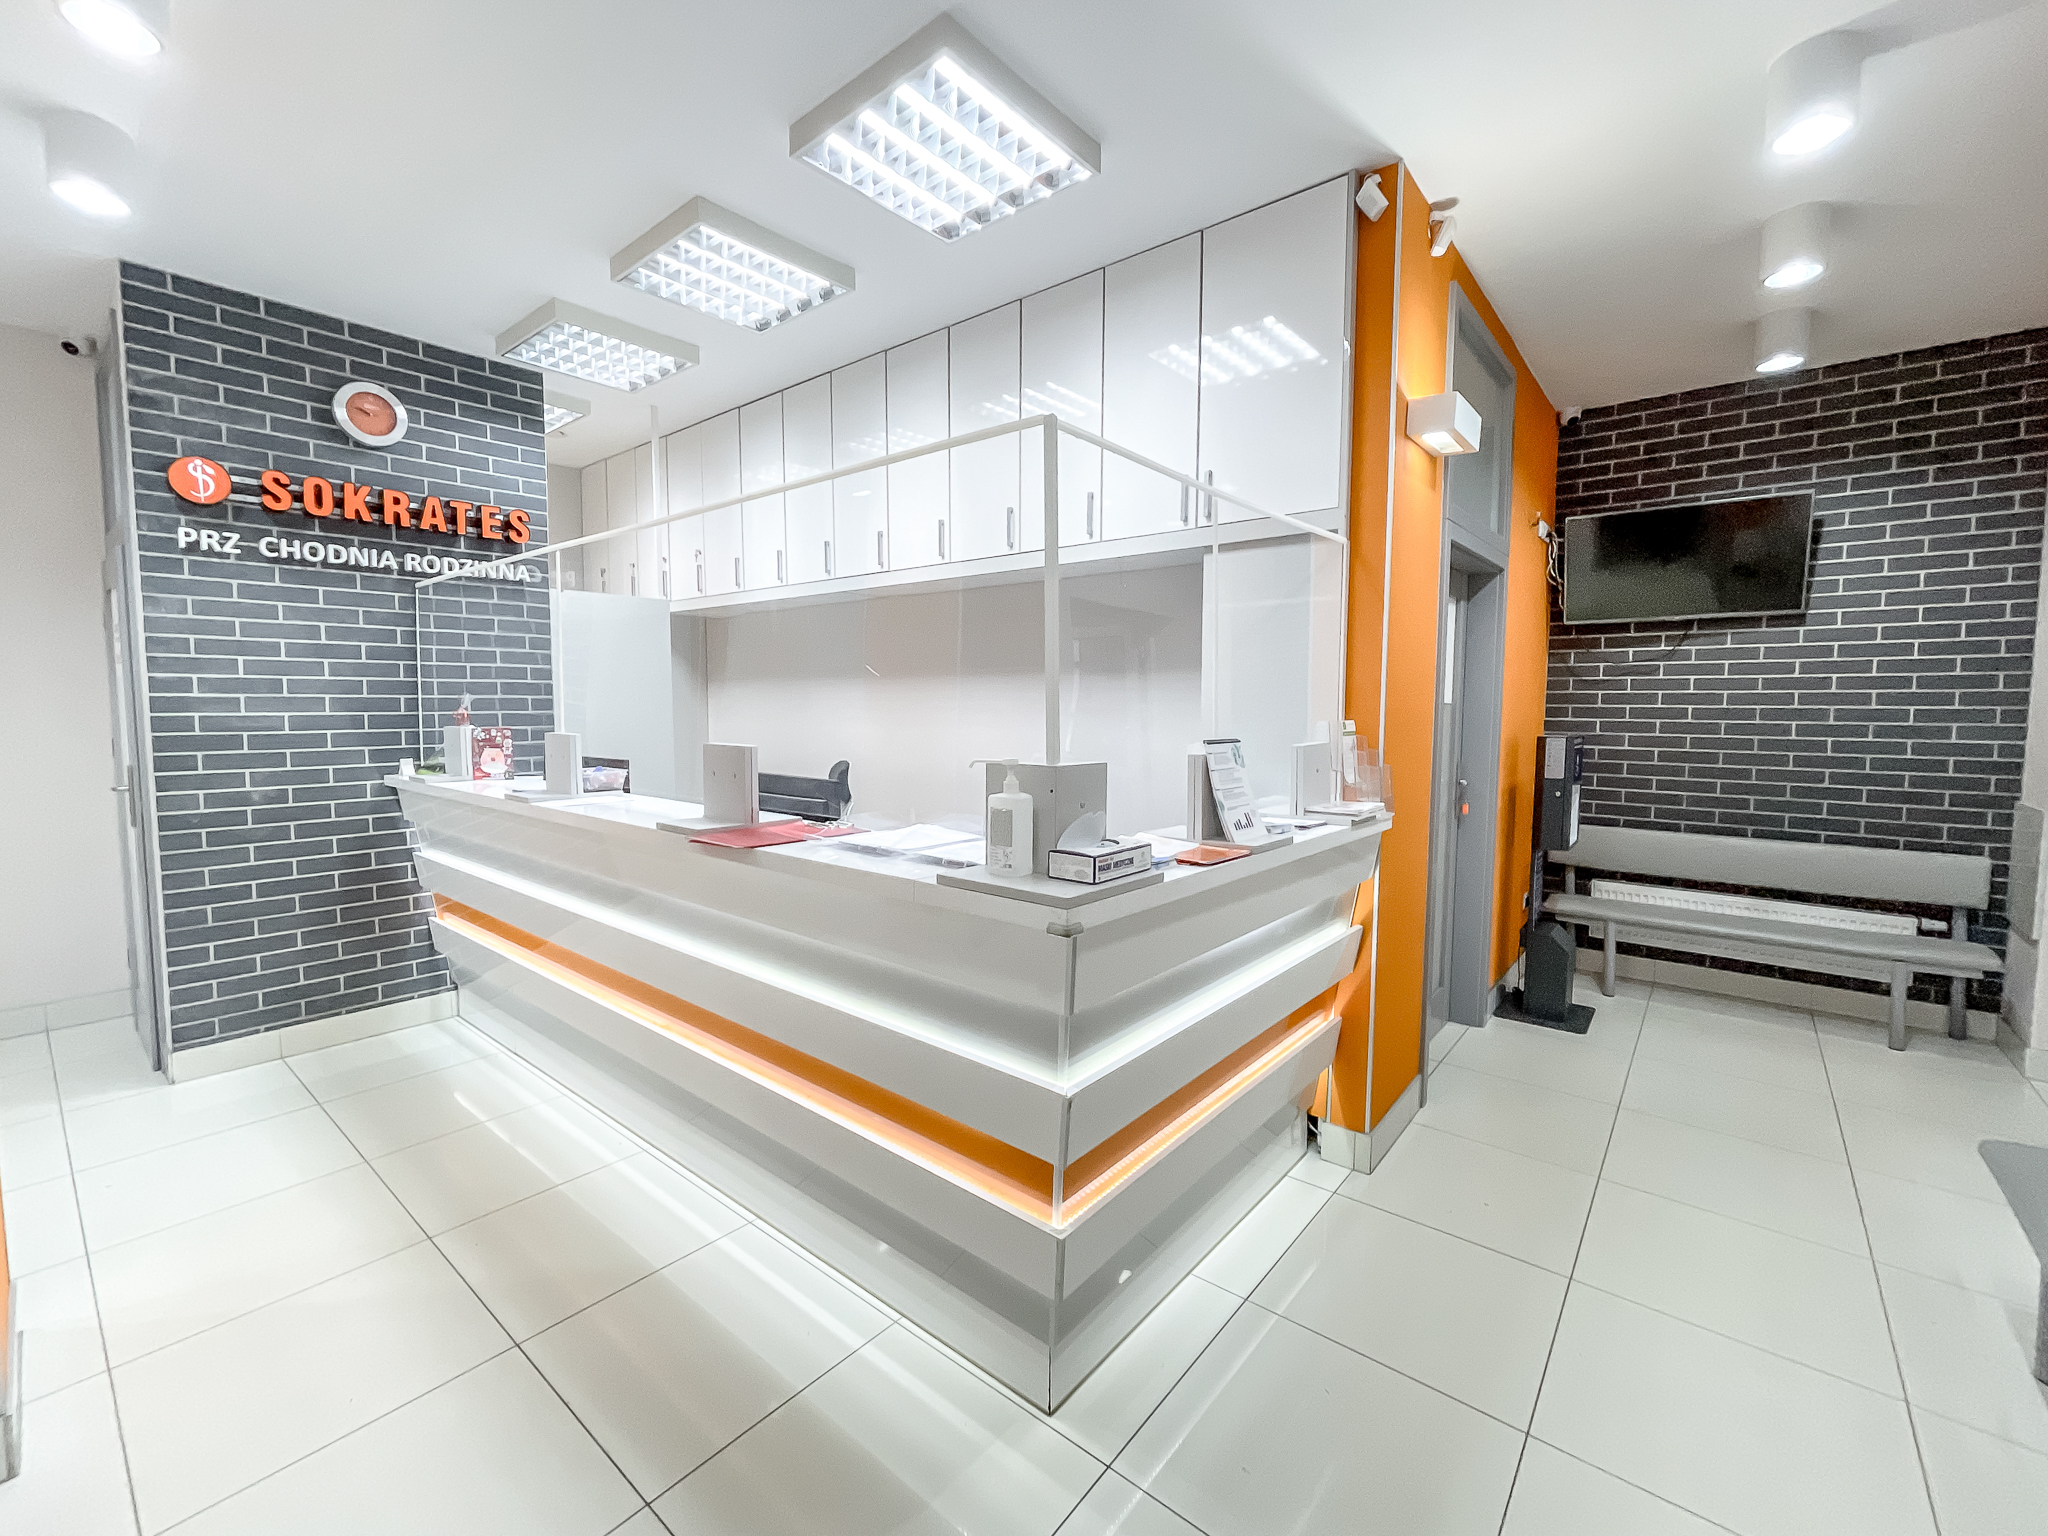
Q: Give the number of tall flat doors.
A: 13